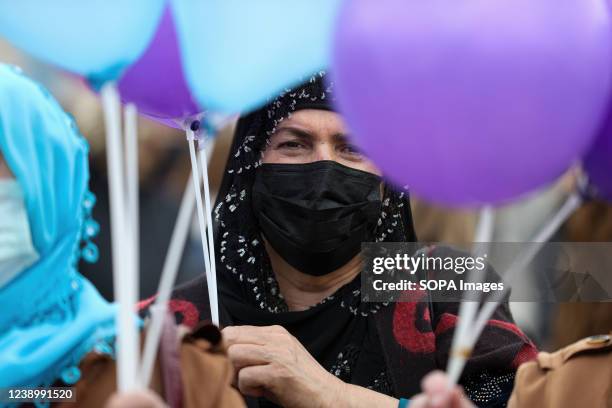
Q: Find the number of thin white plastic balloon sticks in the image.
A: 7